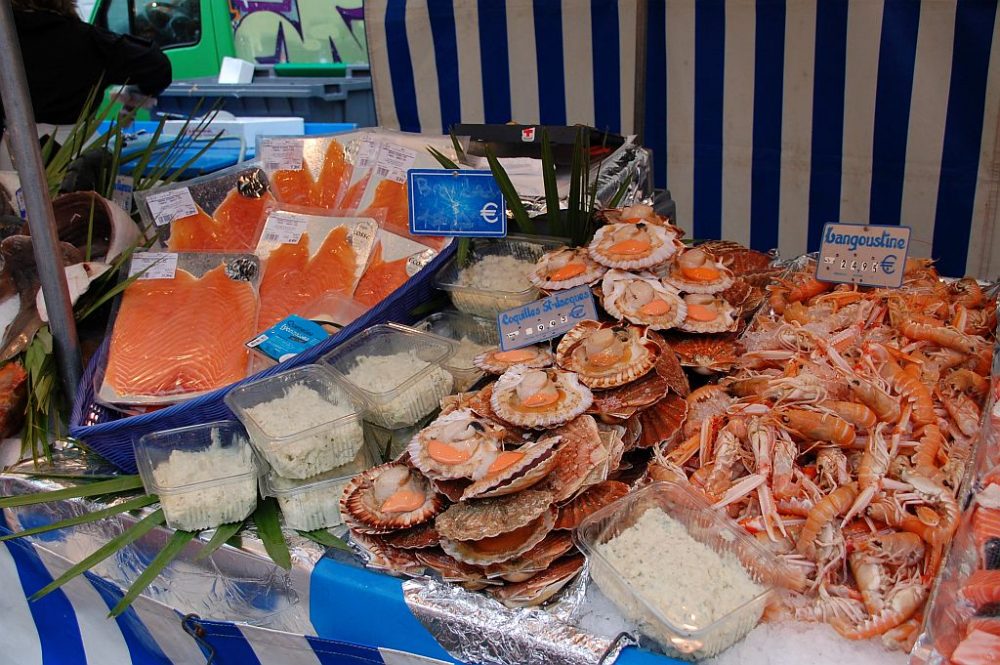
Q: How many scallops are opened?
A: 12